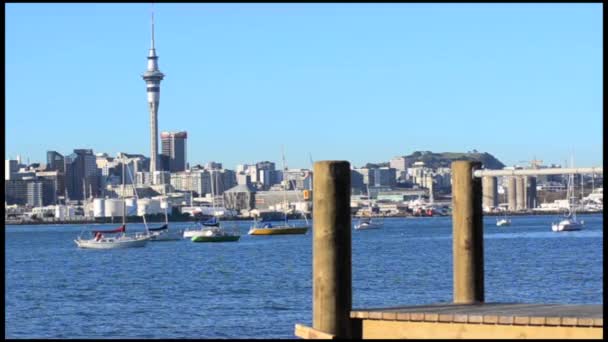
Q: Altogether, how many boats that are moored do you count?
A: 8